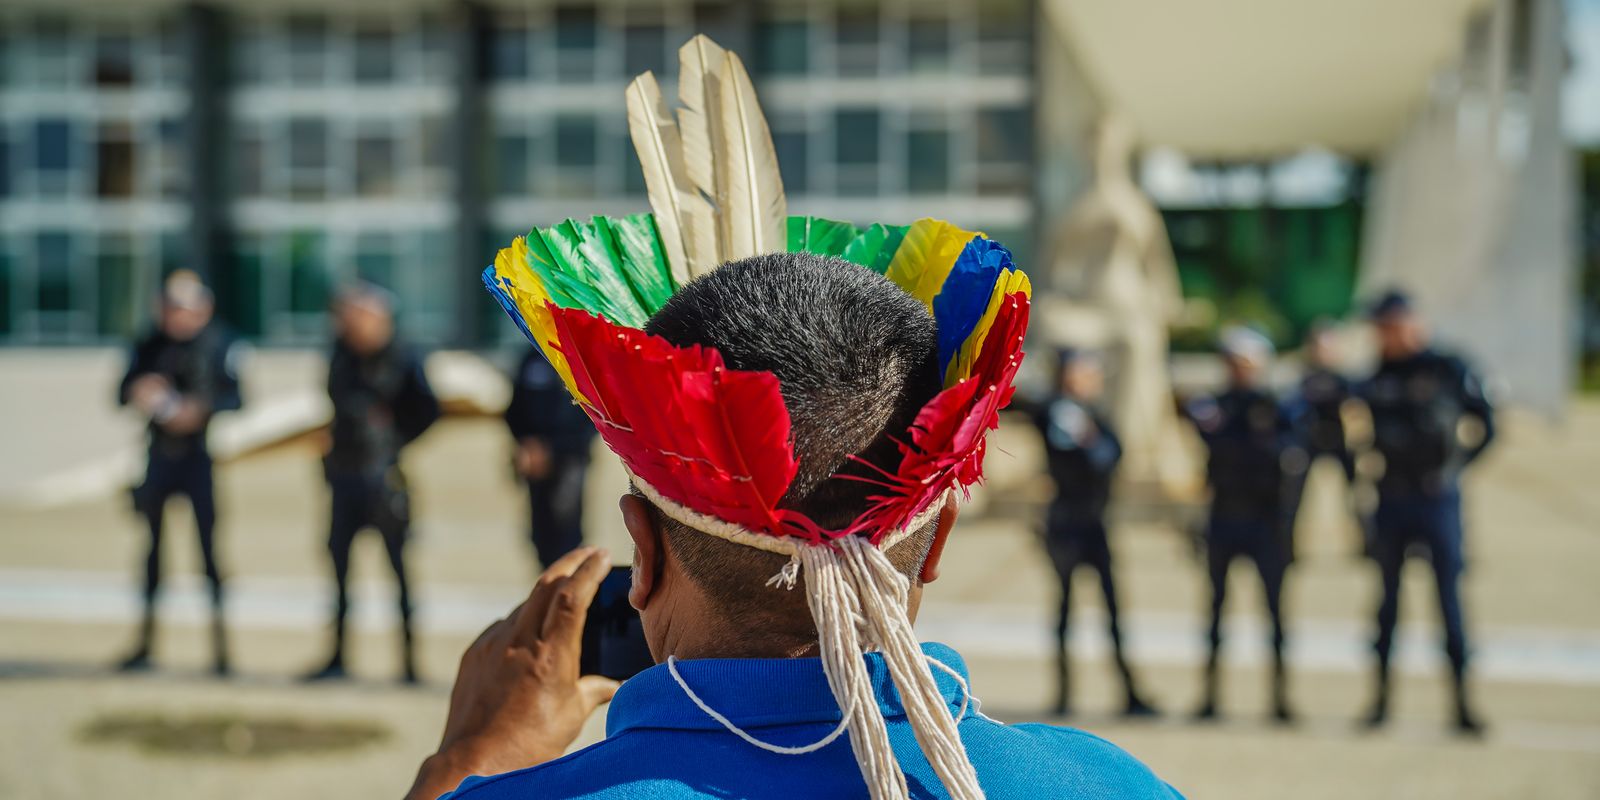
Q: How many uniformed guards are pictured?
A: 7